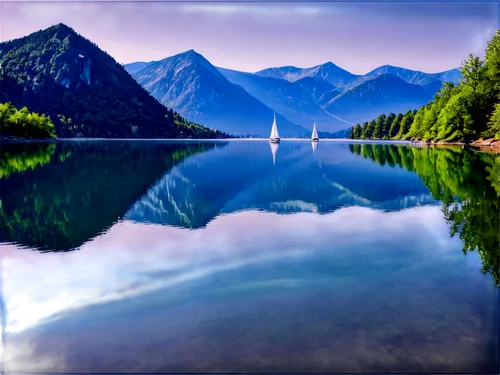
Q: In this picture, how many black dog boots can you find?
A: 0